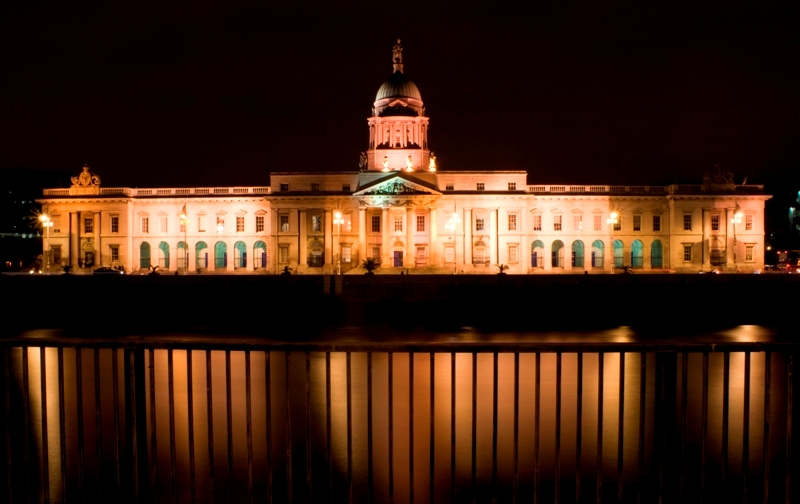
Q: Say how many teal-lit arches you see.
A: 14